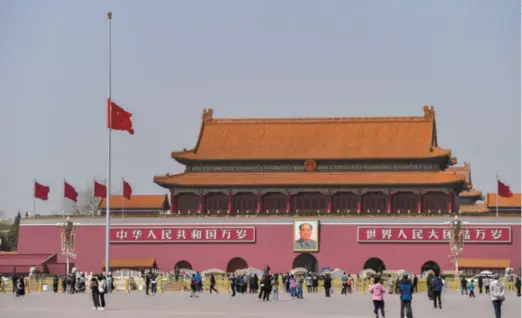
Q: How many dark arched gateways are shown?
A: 5